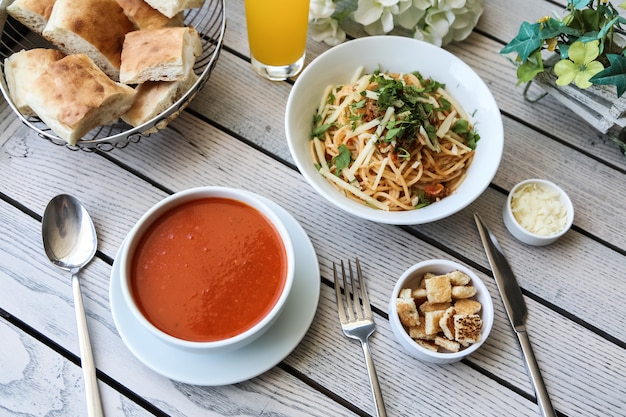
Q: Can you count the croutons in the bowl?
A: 15